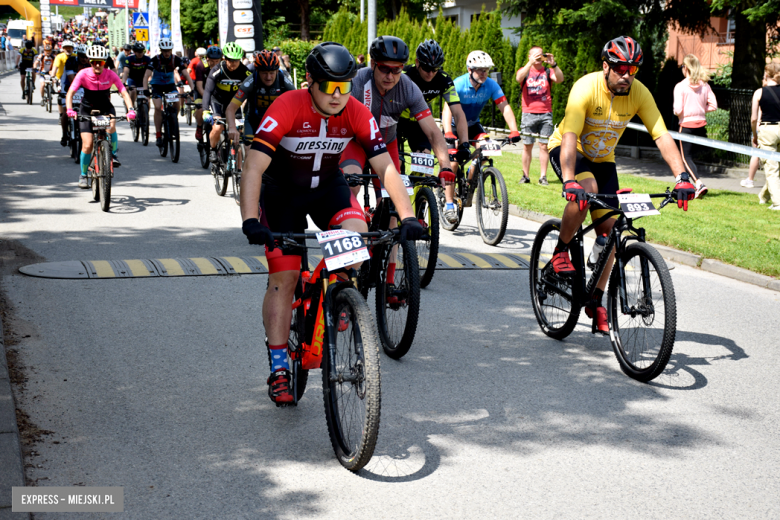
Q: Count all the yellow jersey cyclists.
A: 2